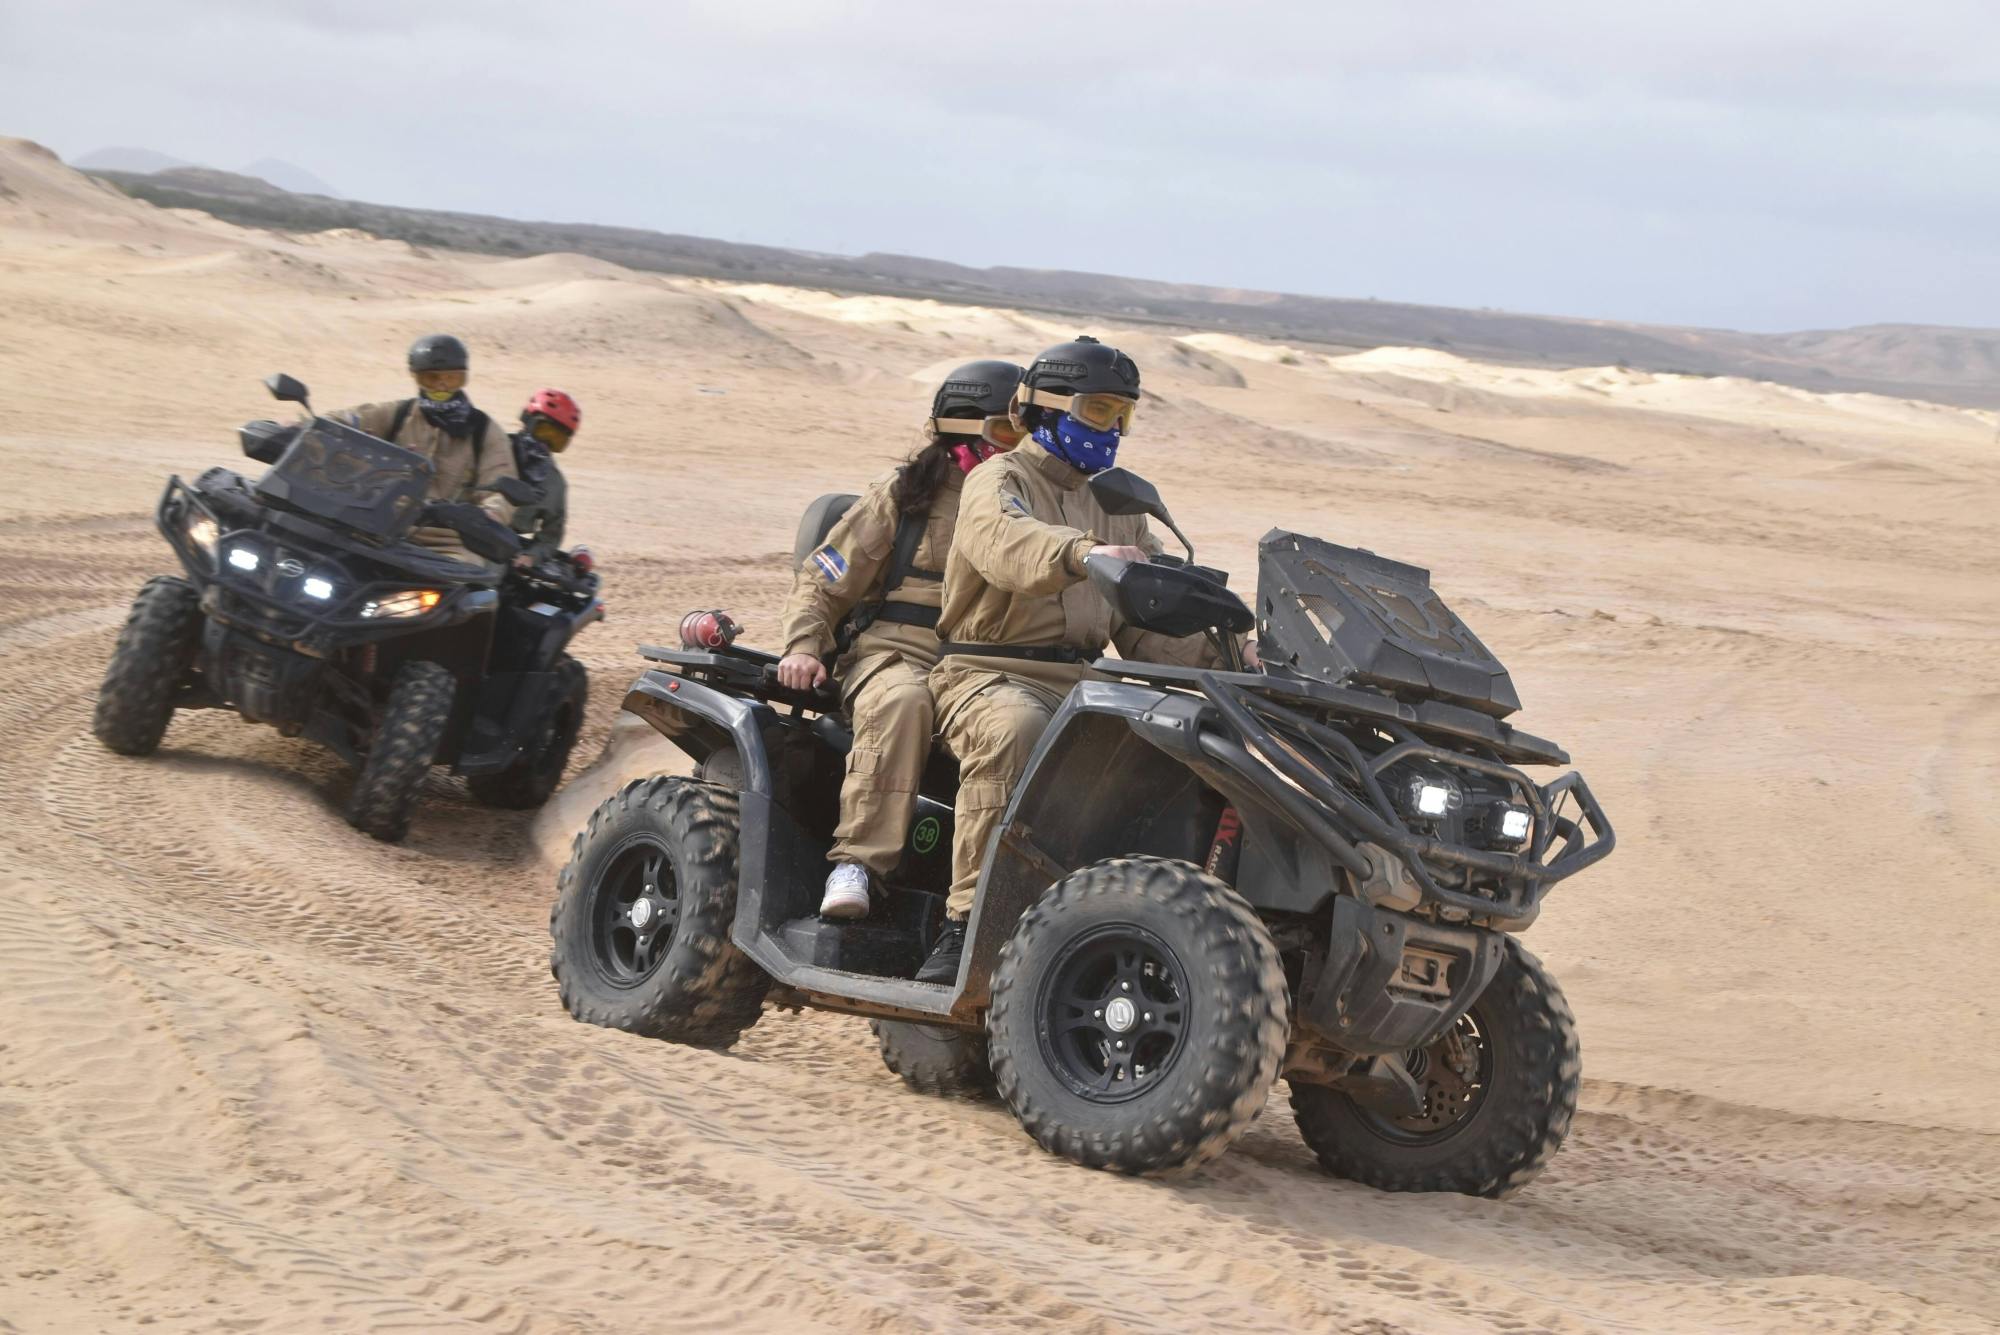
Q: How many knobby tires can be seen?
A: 7